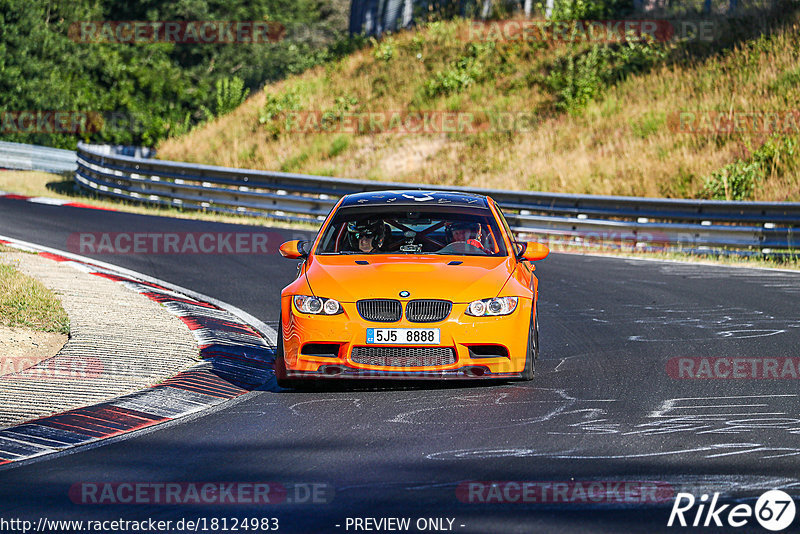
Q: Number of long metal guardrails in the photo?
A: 2